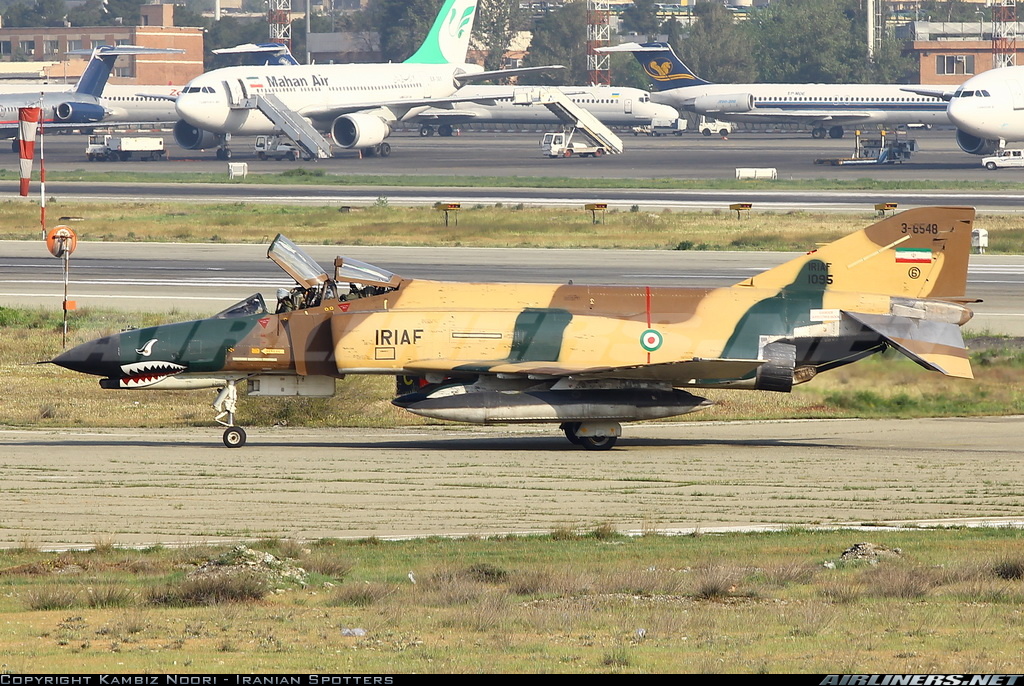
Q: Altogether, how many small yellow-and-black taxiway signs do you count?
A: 4